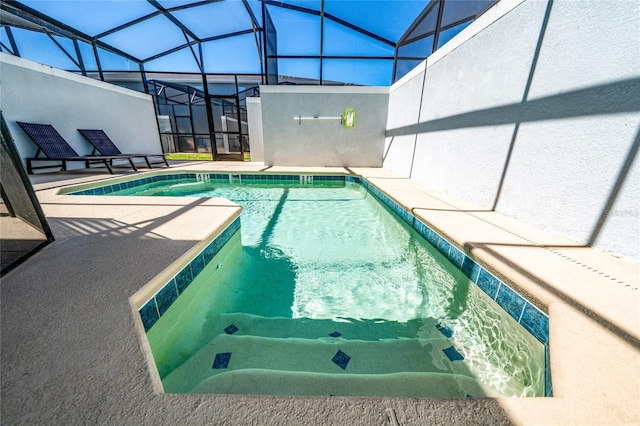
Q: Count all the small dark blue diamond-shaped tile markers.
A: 6